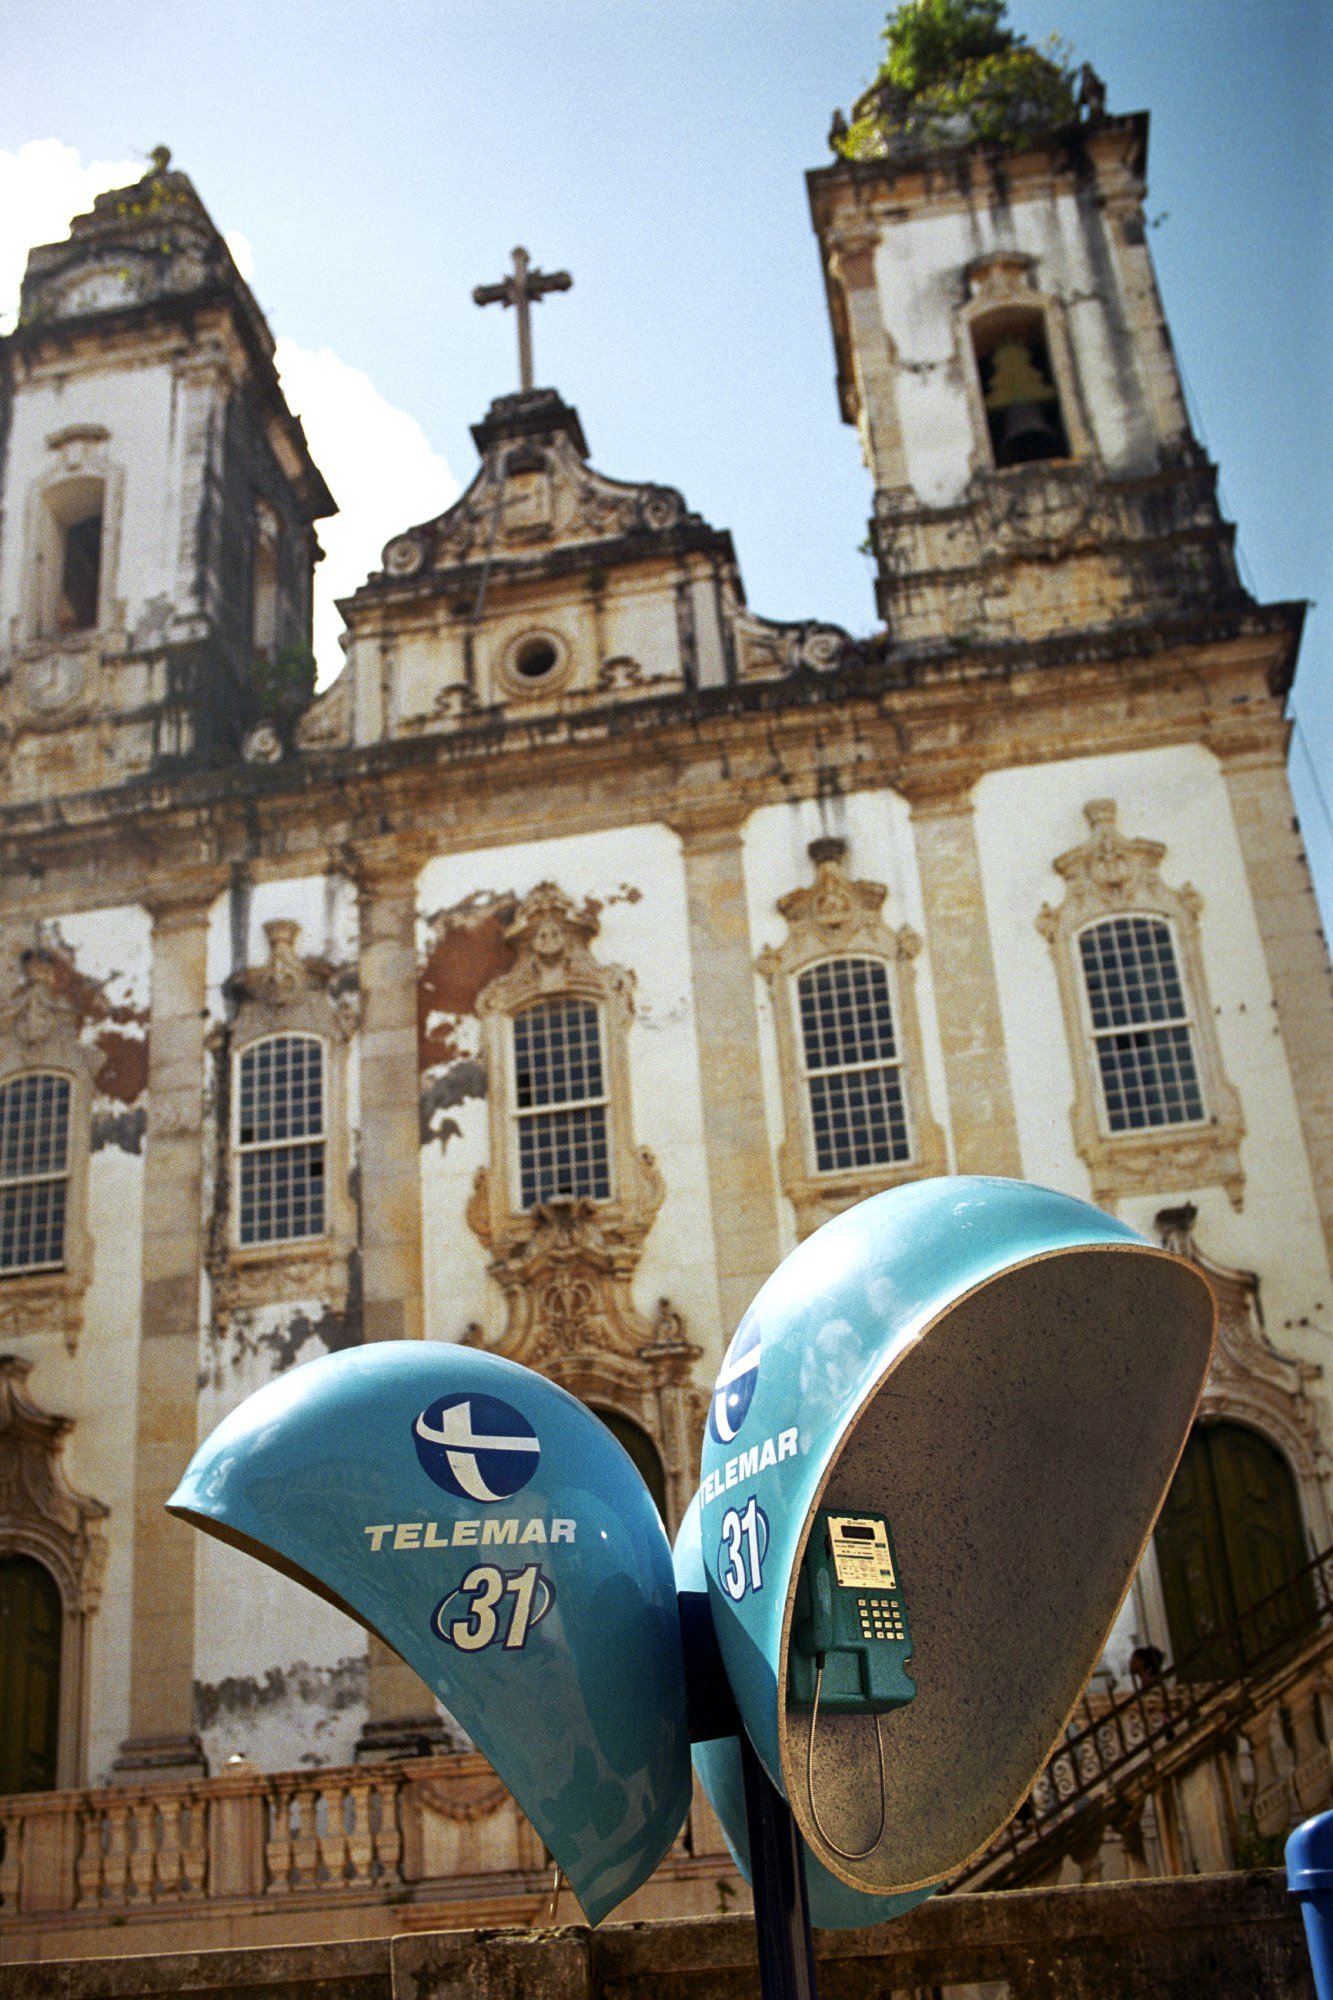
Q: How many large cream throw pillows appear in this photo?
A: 0